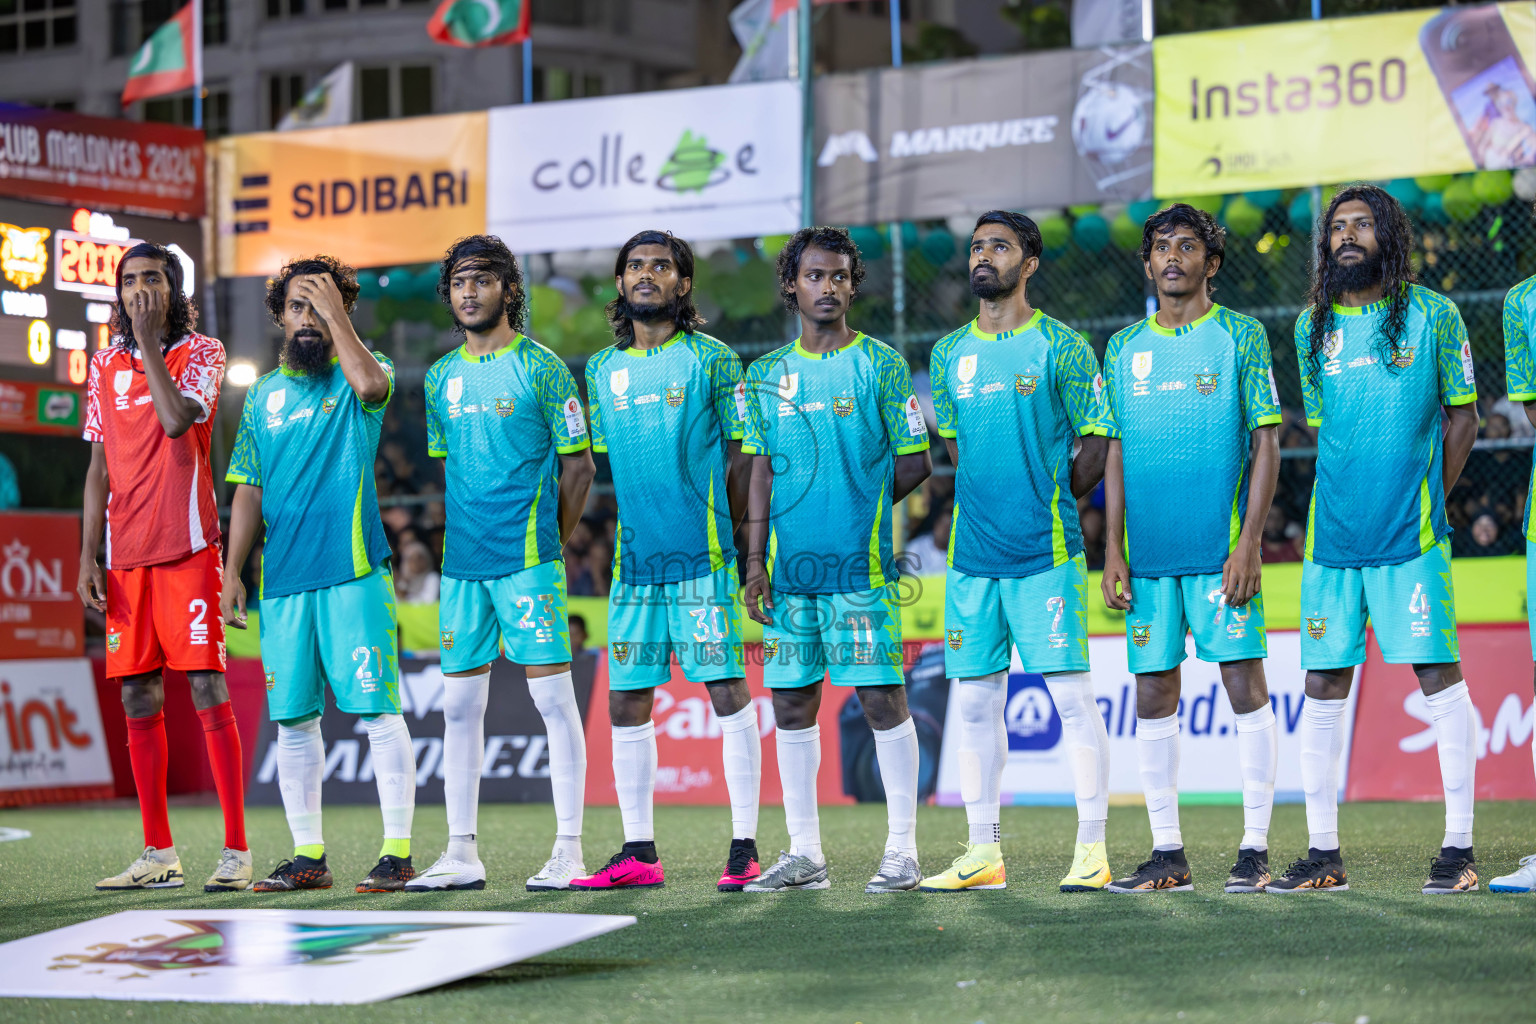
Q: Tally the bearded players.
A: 5